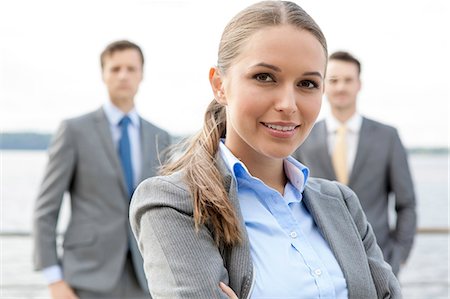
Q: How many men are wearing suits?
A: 2